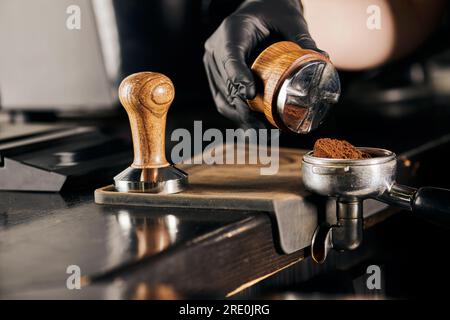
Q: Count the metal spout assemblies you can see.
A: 1